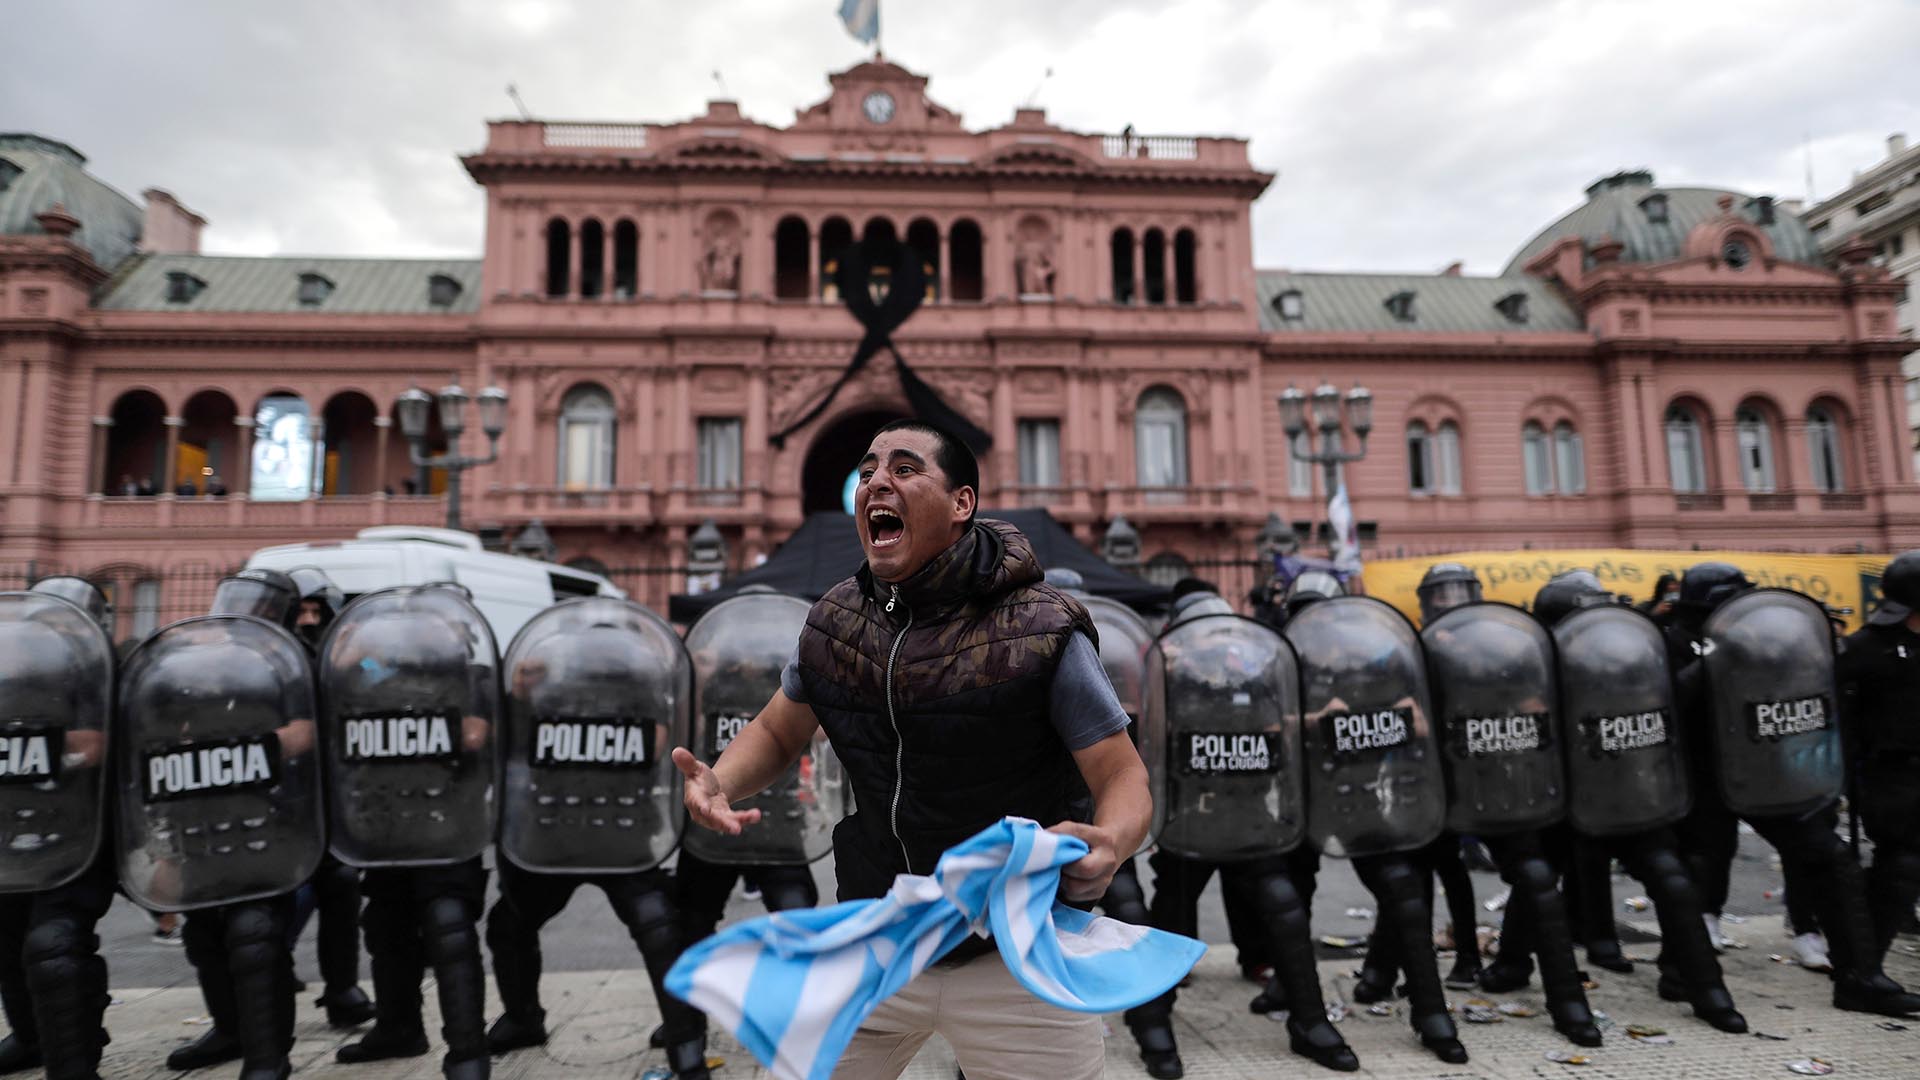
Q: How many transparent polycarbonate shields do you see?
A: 11